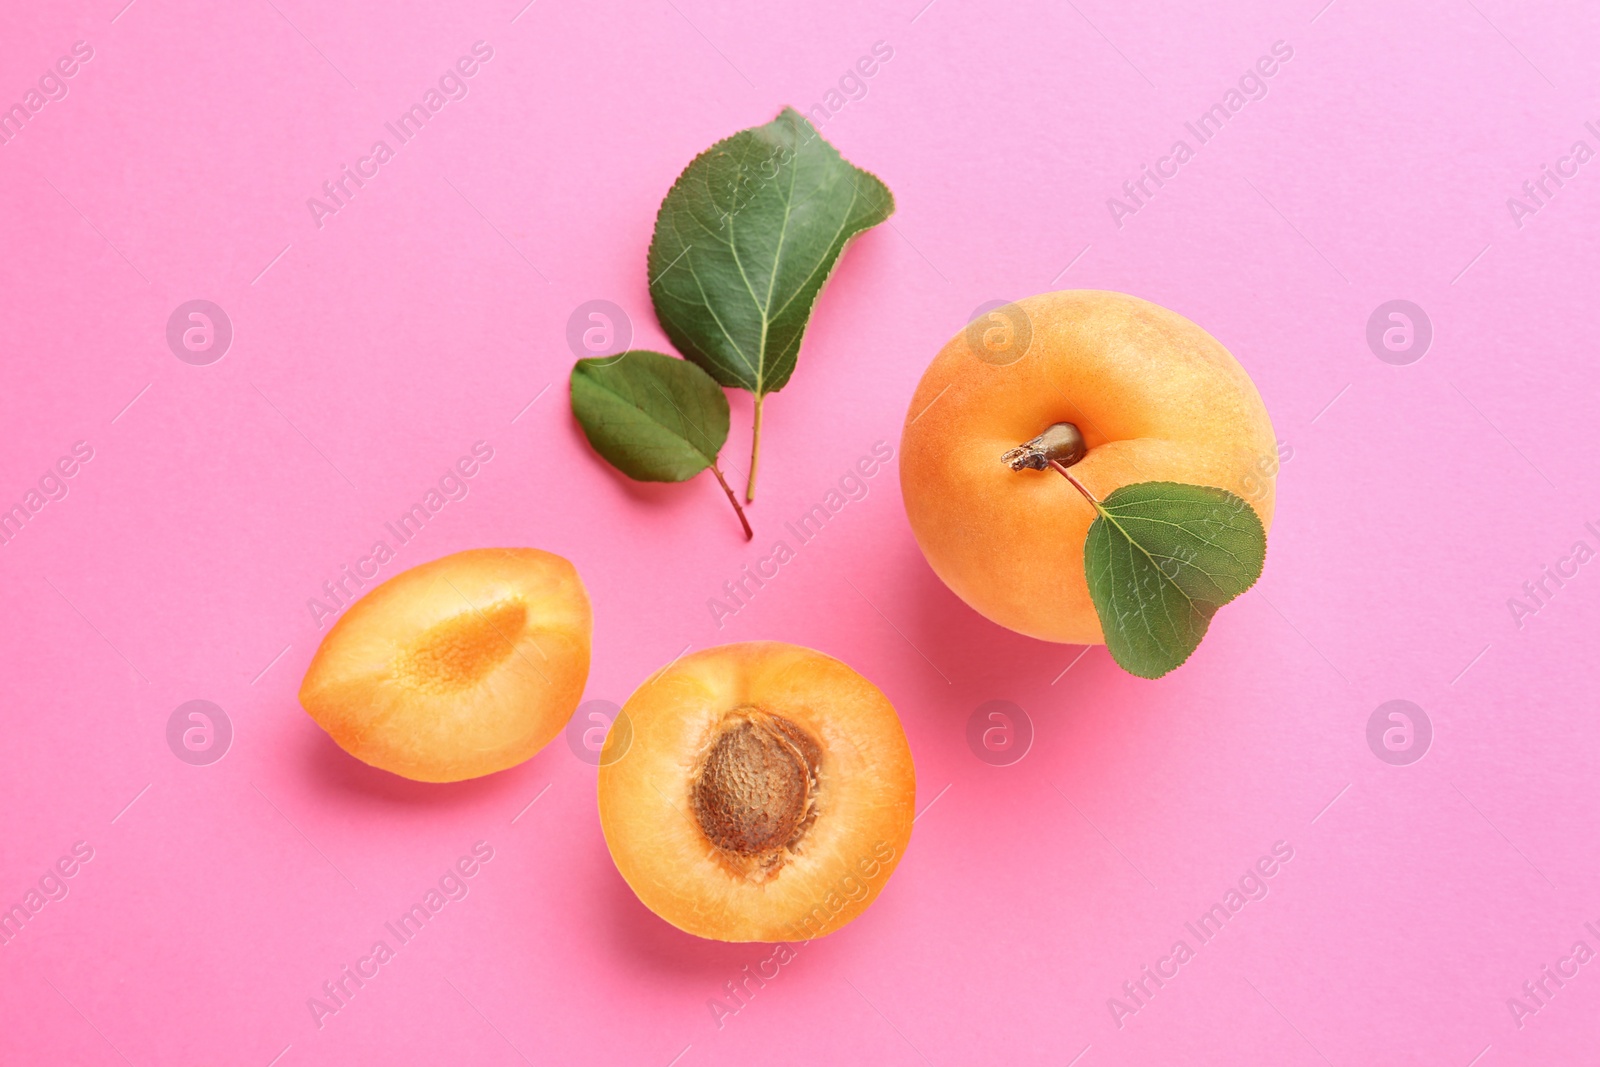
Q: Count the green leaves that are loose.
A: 2